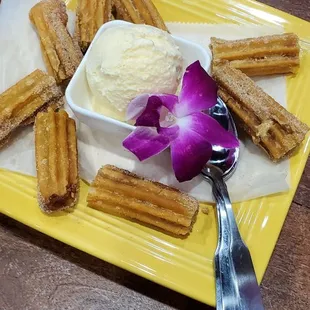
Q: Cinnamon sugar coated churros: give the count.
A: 8